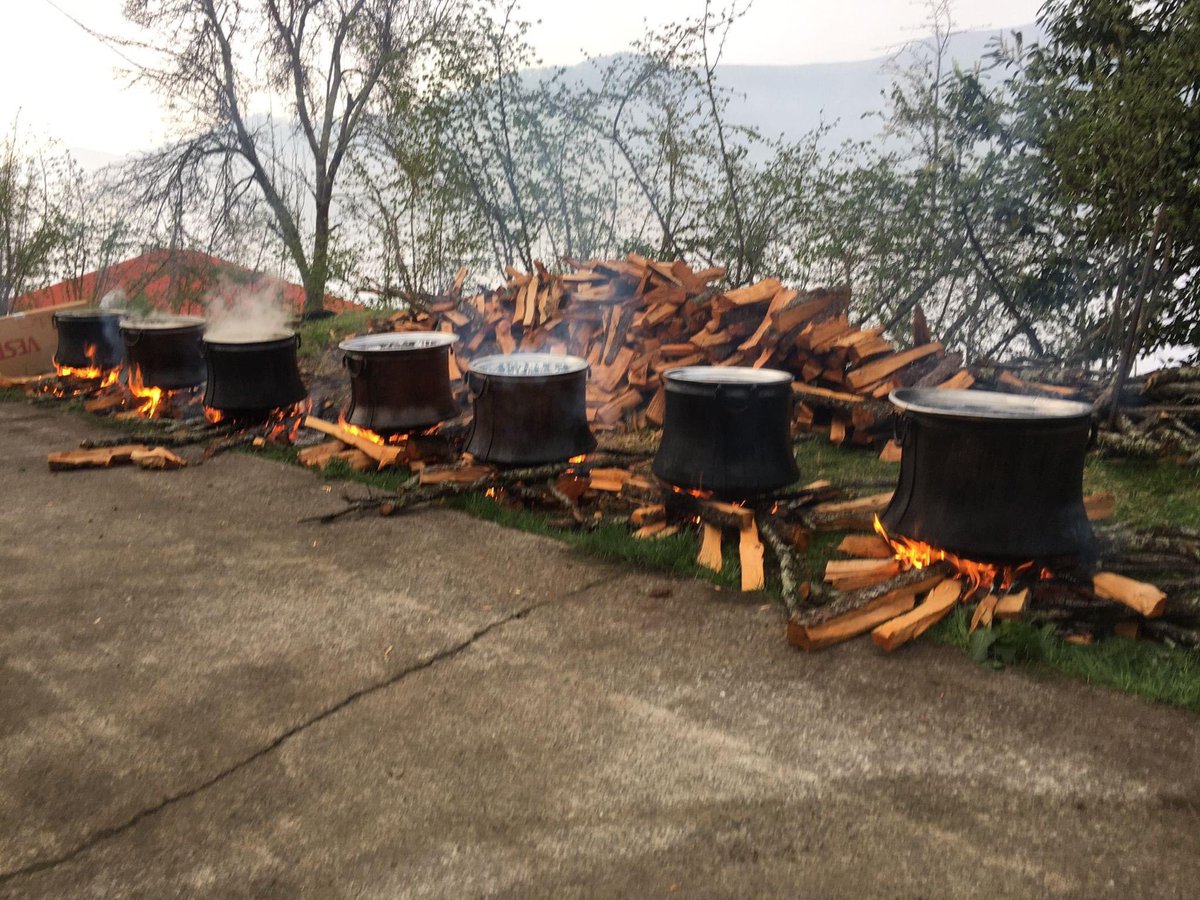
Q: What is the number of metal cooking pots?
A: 7